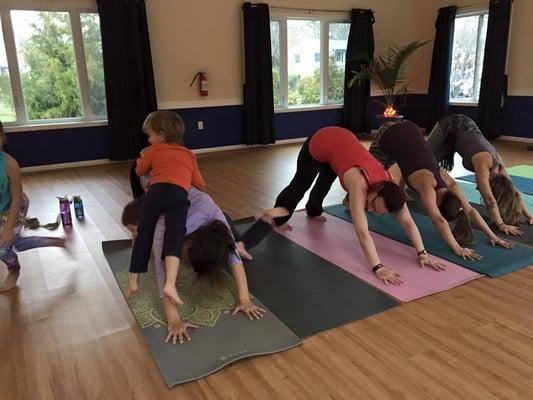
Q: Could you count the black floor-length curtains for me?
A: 5